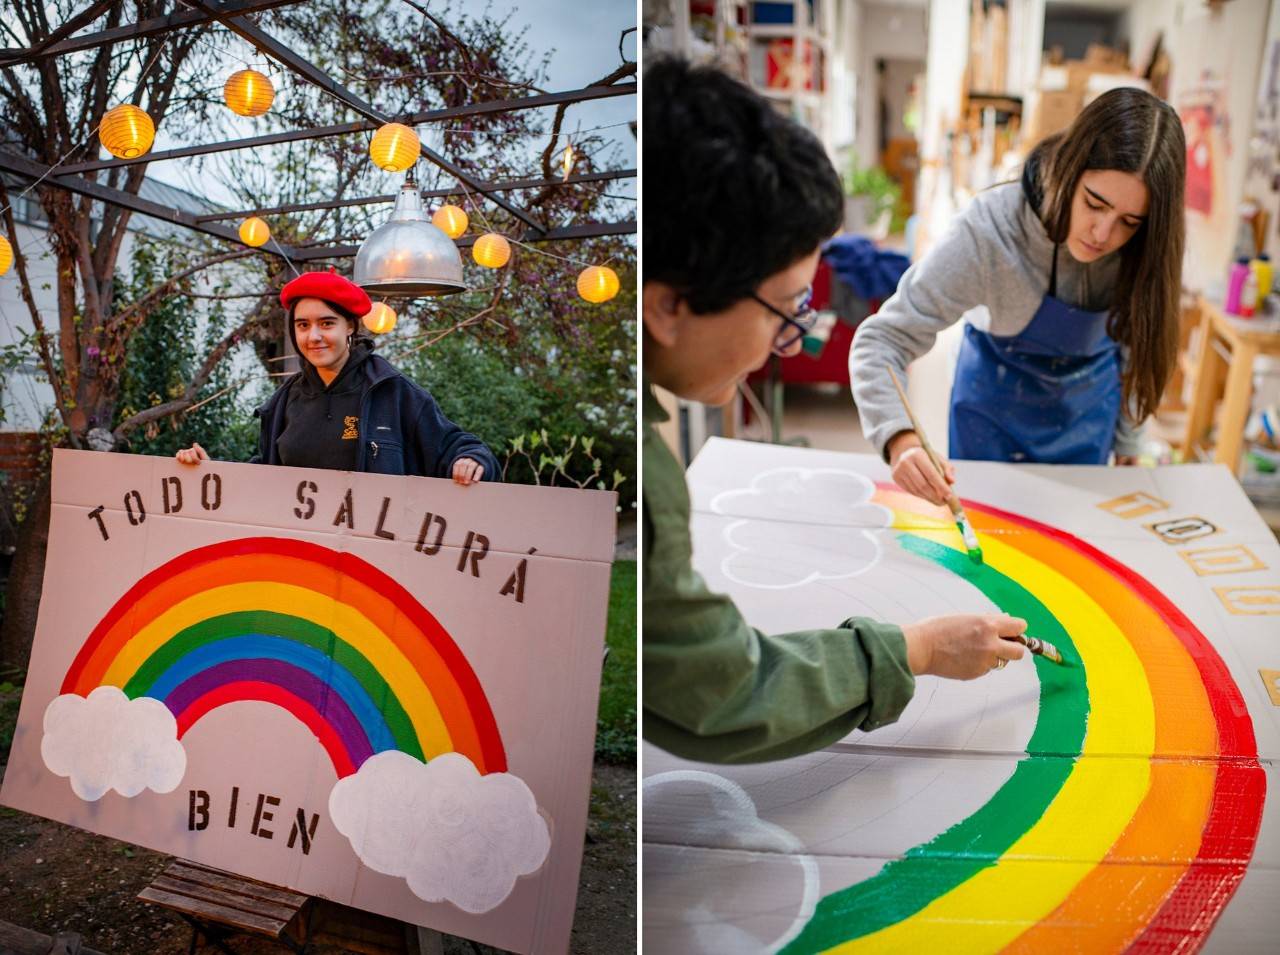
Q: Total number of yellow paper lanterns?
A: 9